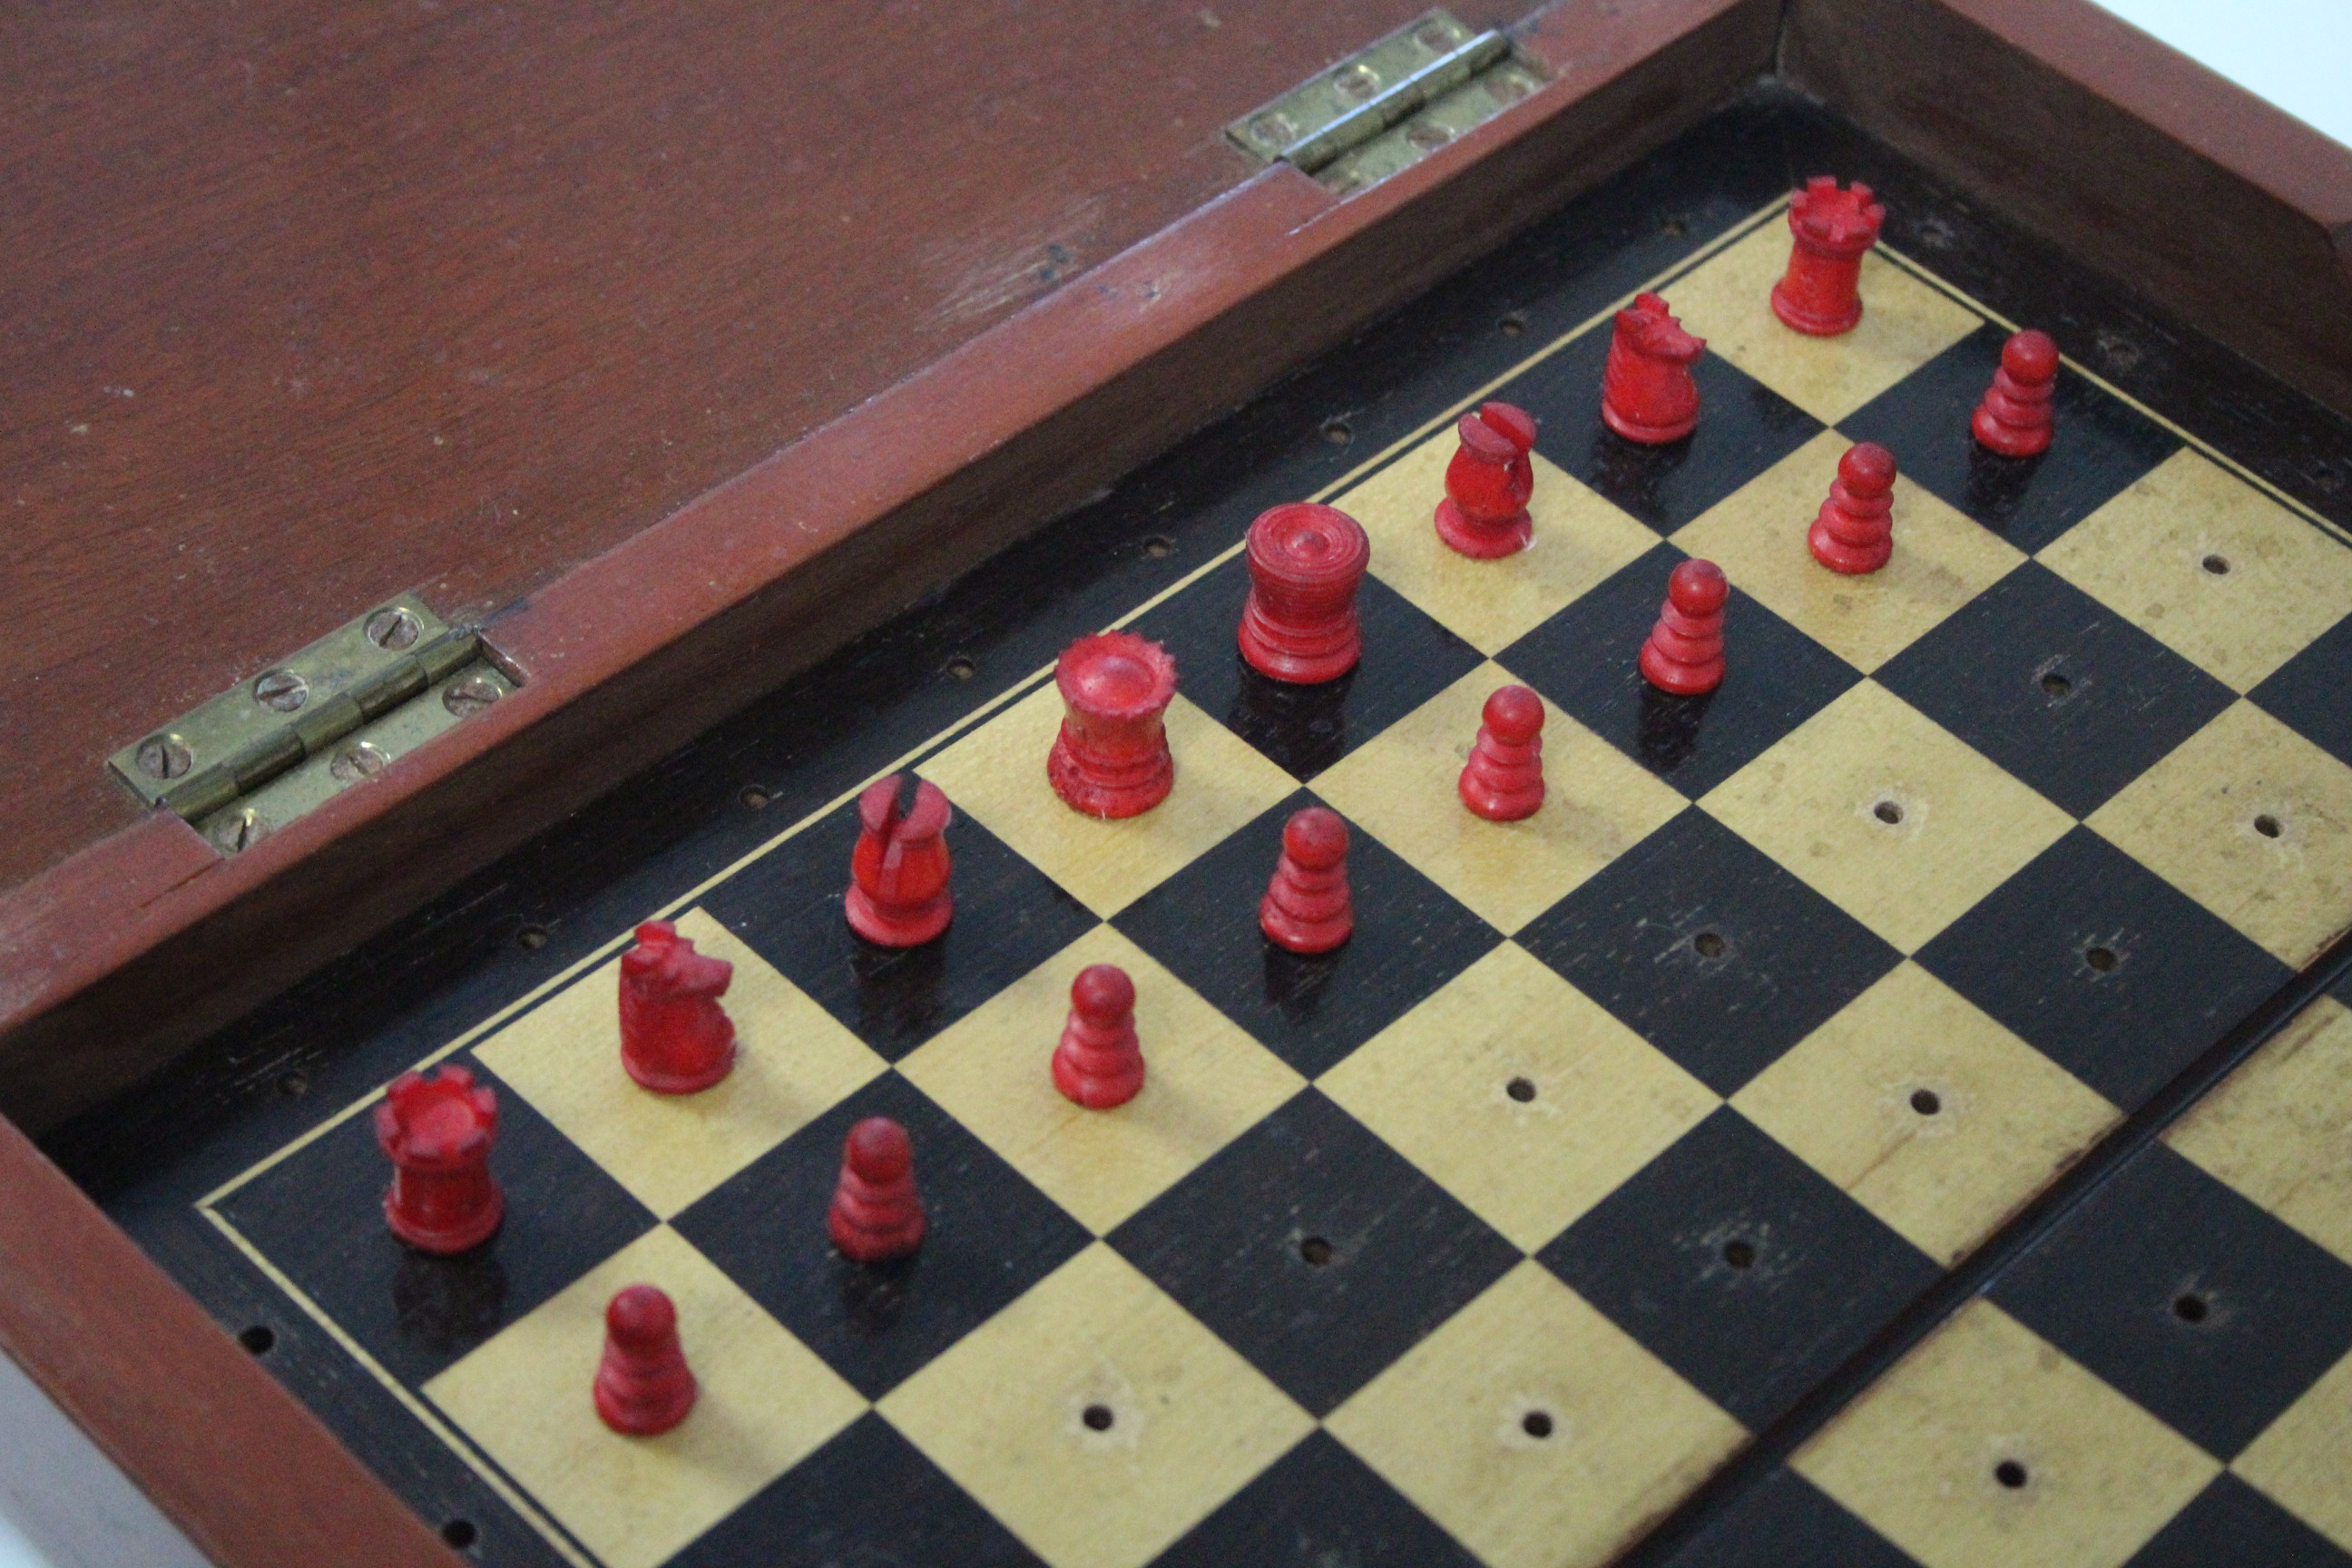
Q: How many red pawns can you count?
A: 8